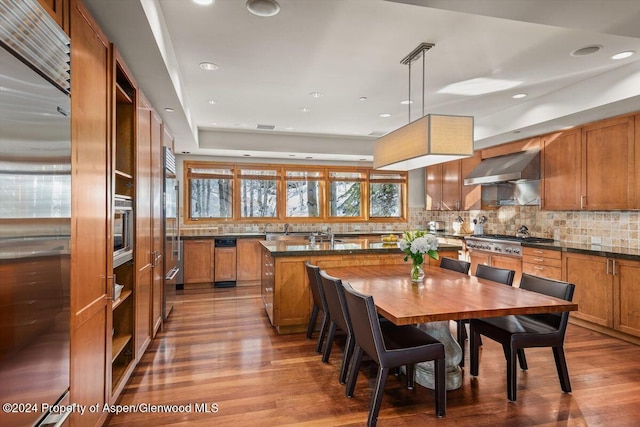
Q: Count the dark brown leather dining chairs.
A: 6